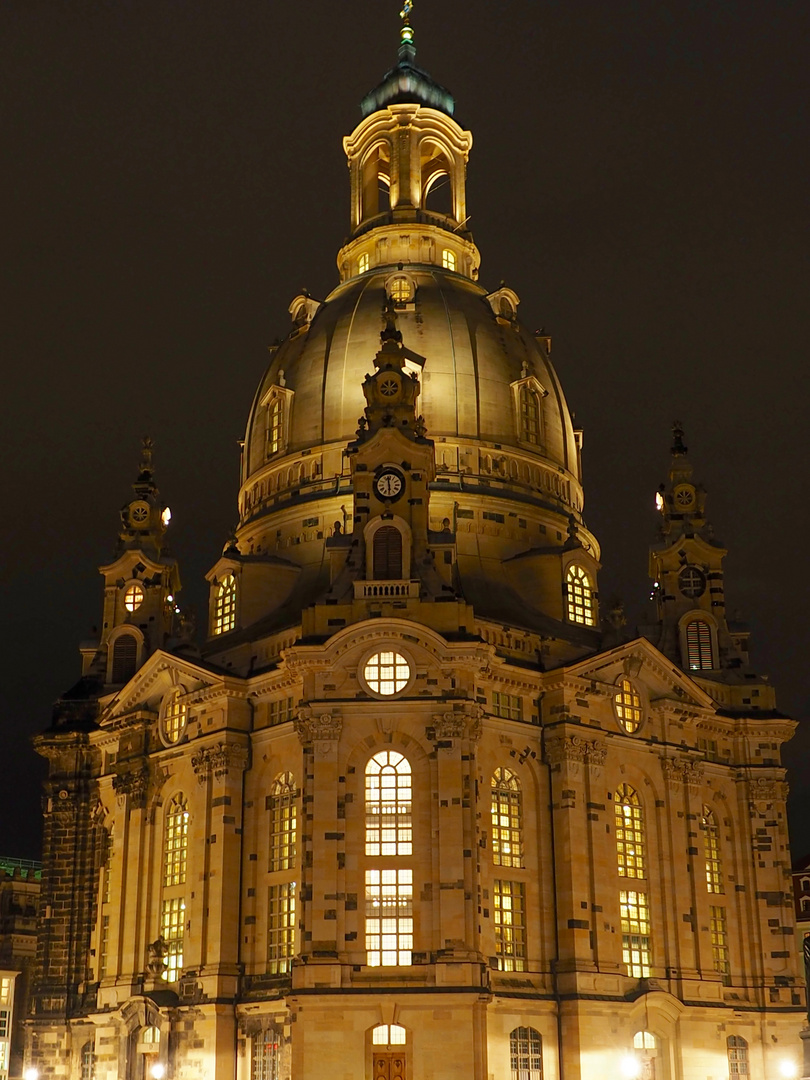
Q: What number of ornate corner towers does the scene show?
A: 3